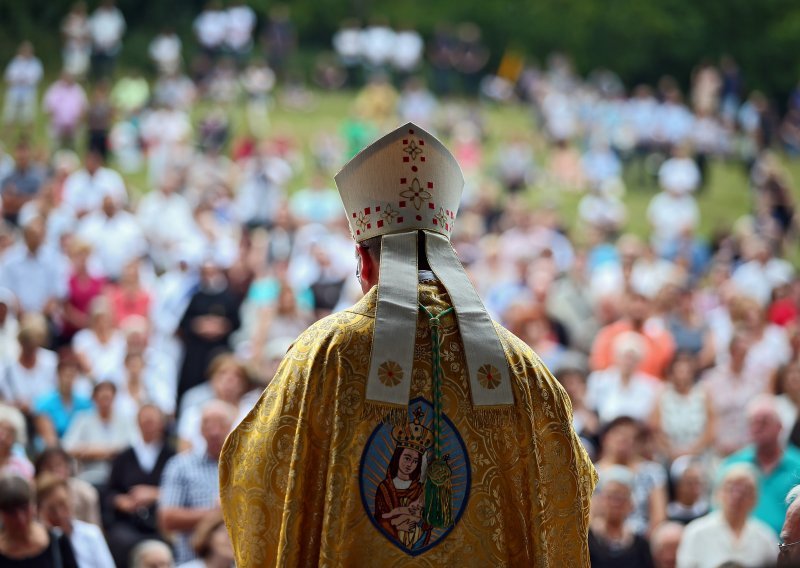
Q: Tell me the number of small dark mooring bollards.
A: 0